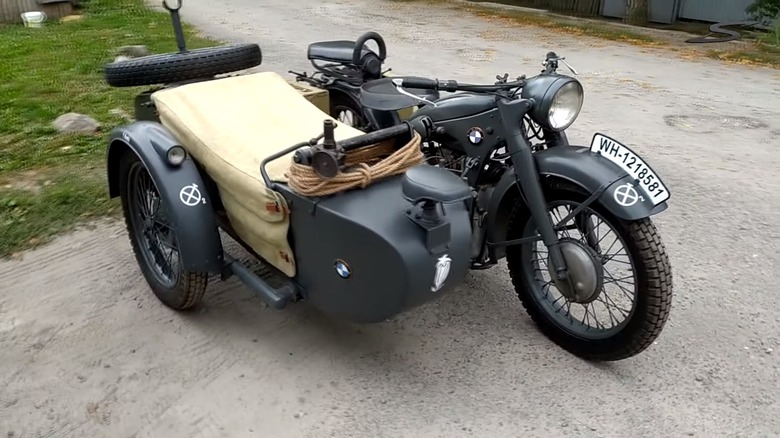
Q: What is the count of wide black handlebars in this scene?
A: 1